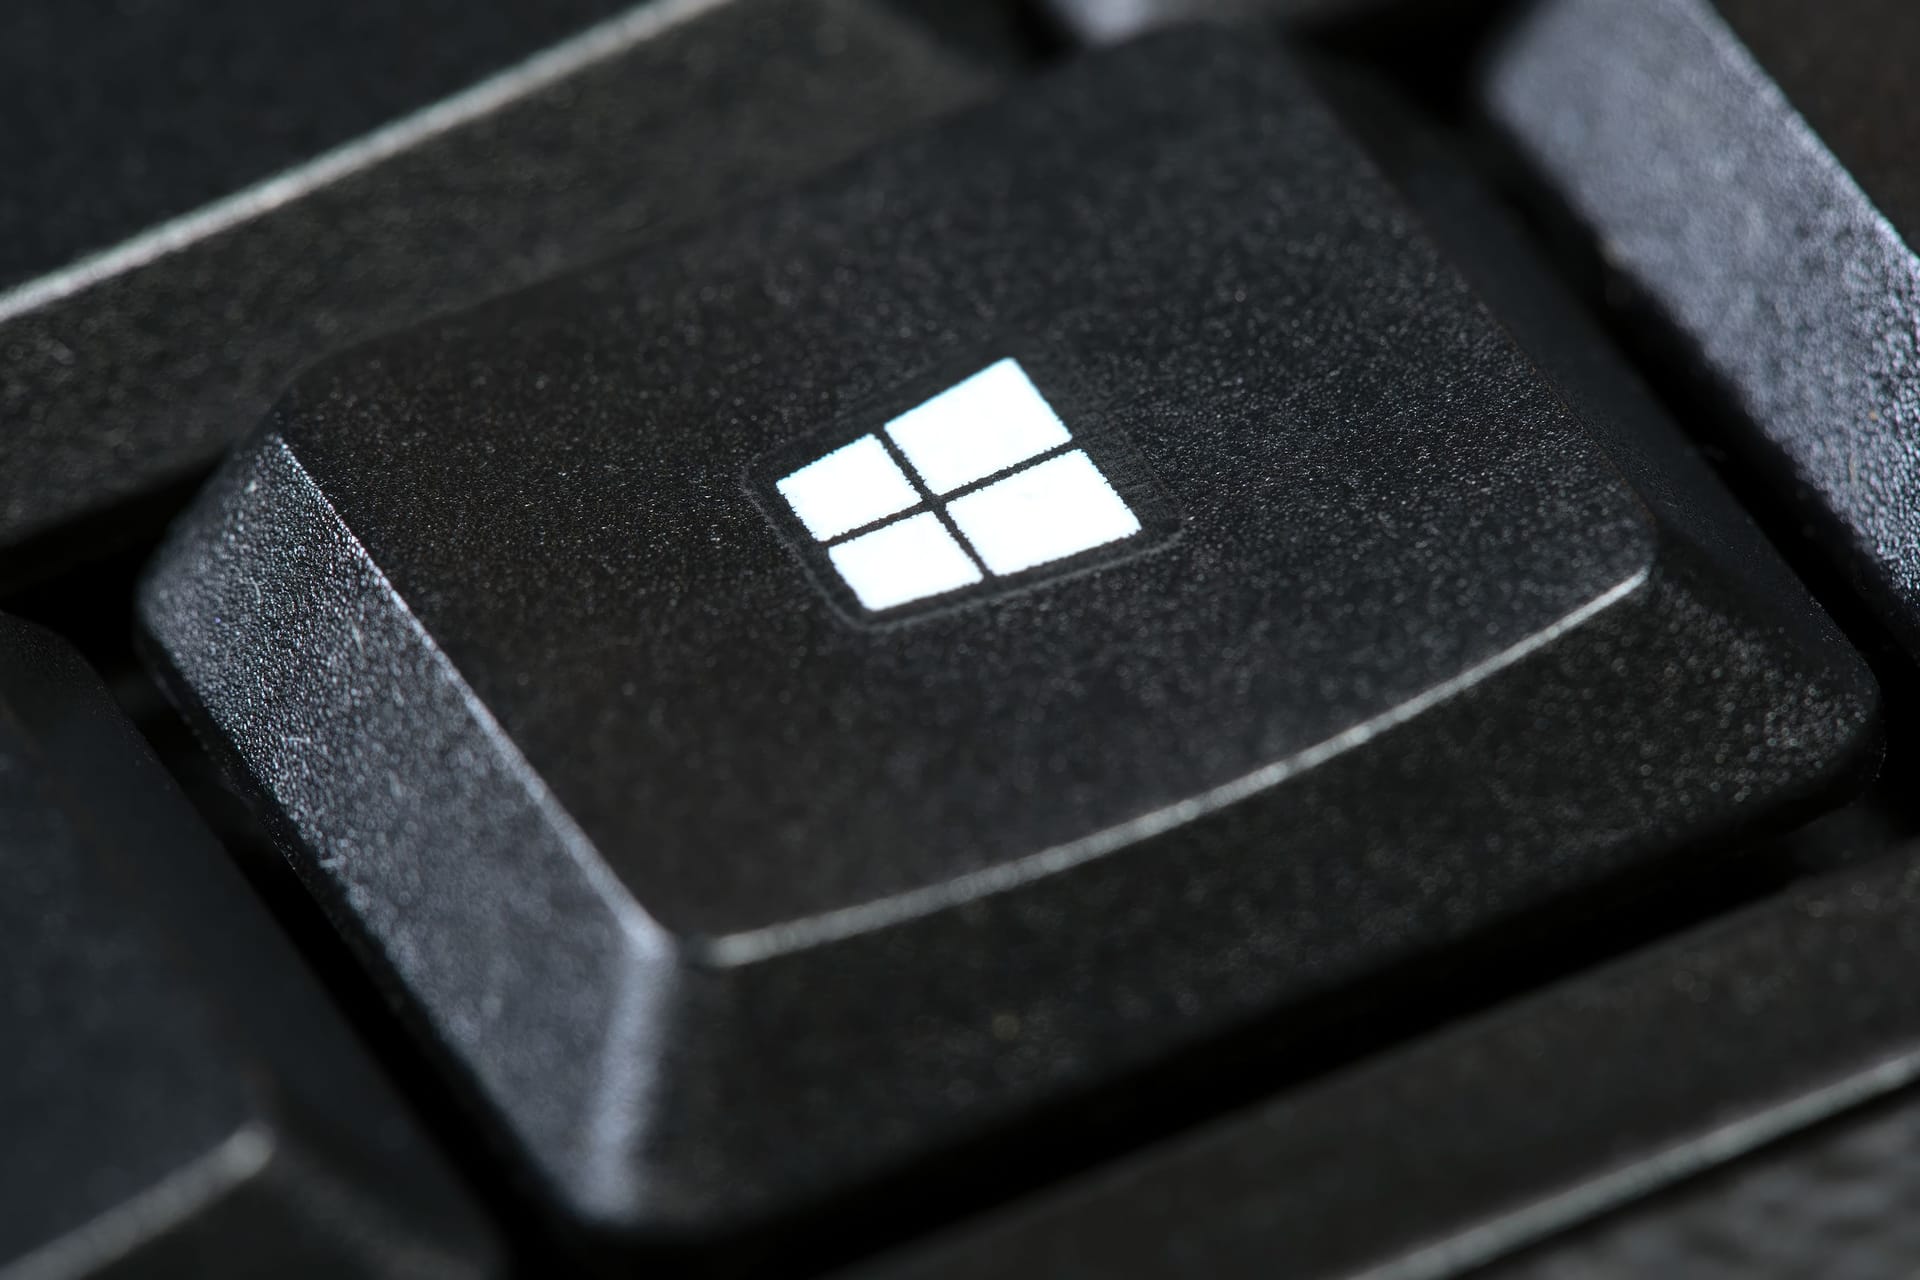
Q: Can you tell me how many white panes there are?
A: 4